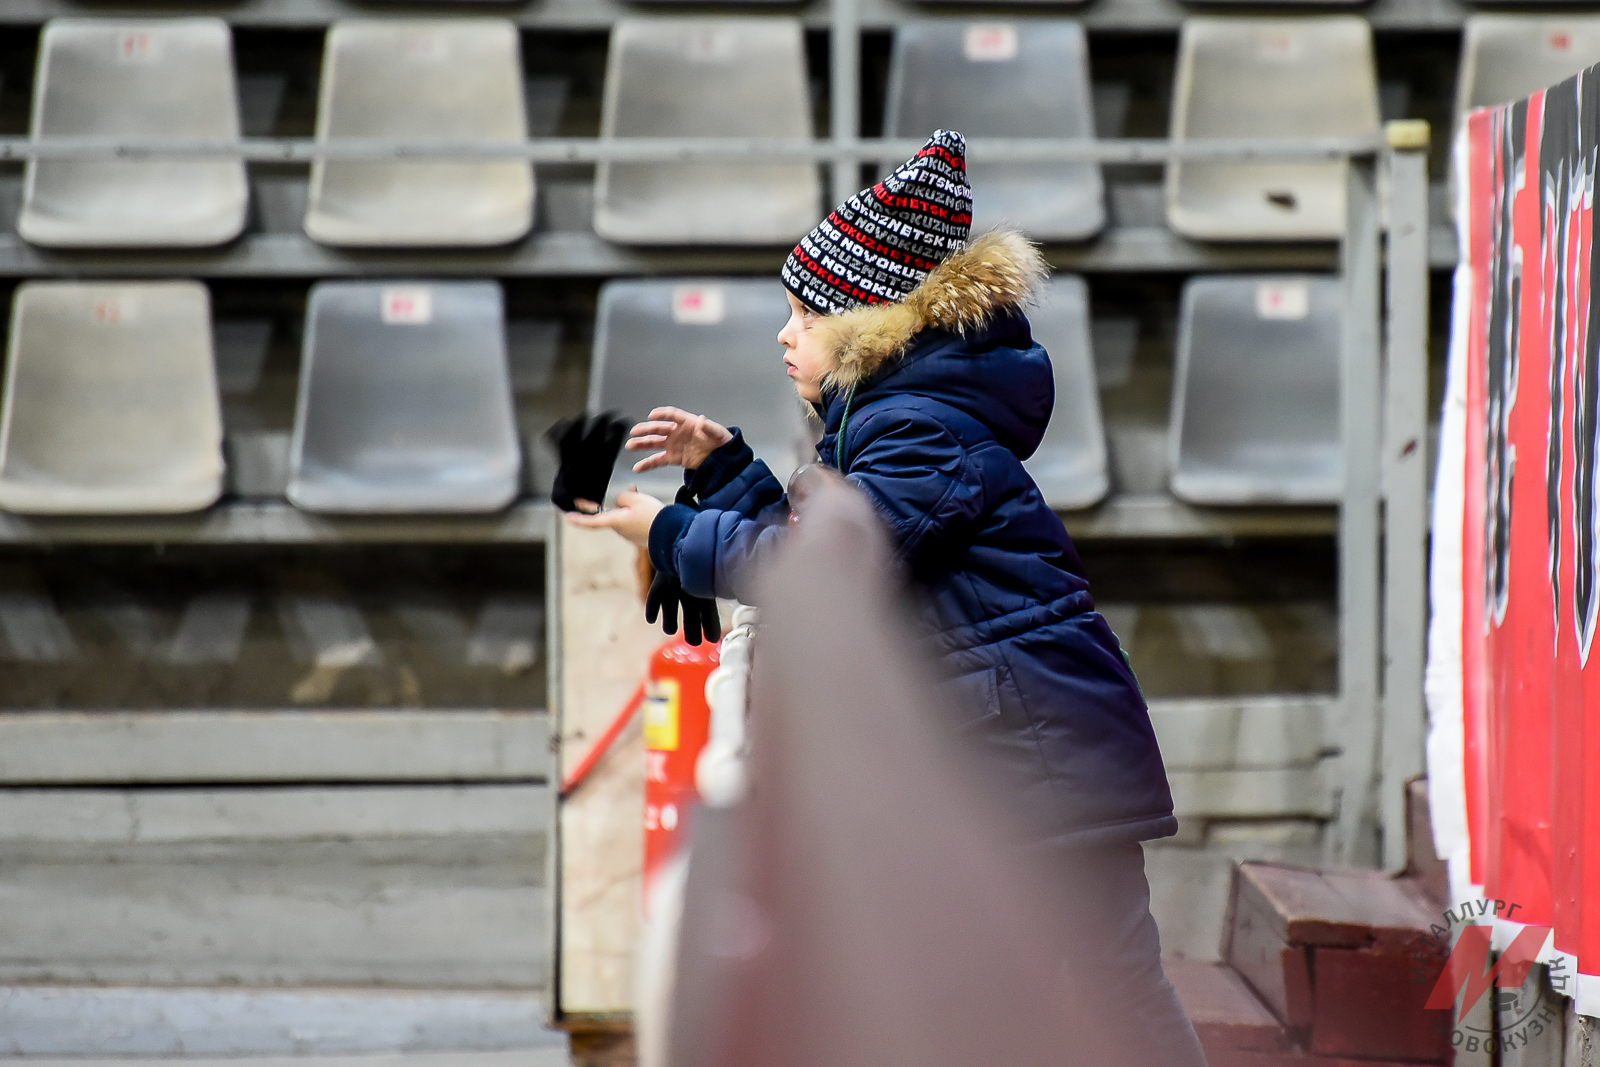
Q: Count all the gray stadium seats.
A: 11